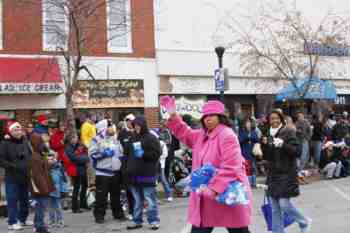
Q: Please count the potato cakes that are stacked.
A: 0